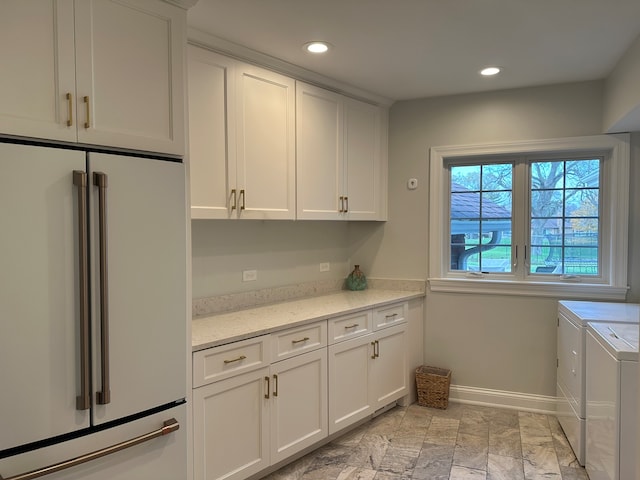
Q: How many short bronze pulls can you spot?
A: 14